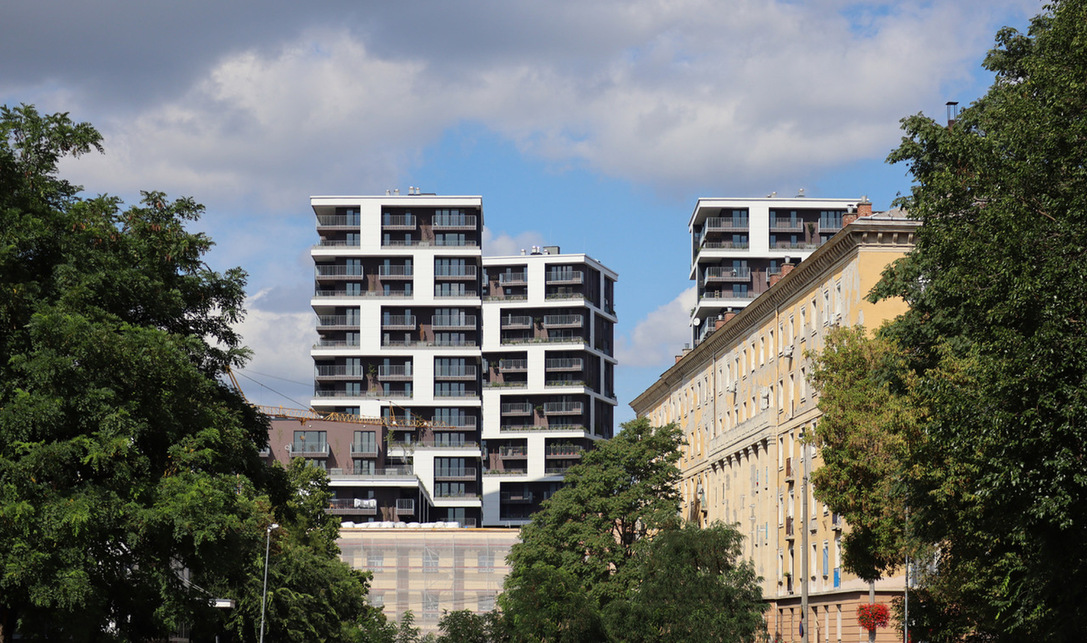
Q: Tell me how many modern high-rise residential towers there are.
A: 3